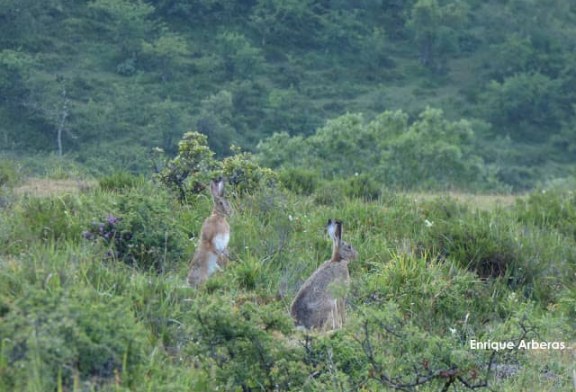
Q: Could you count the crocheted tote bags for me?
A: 0